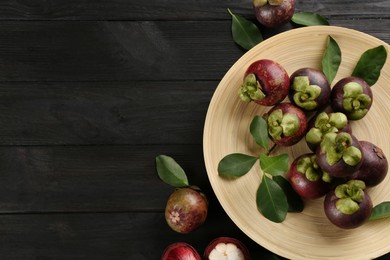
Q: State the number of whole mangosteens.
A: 11